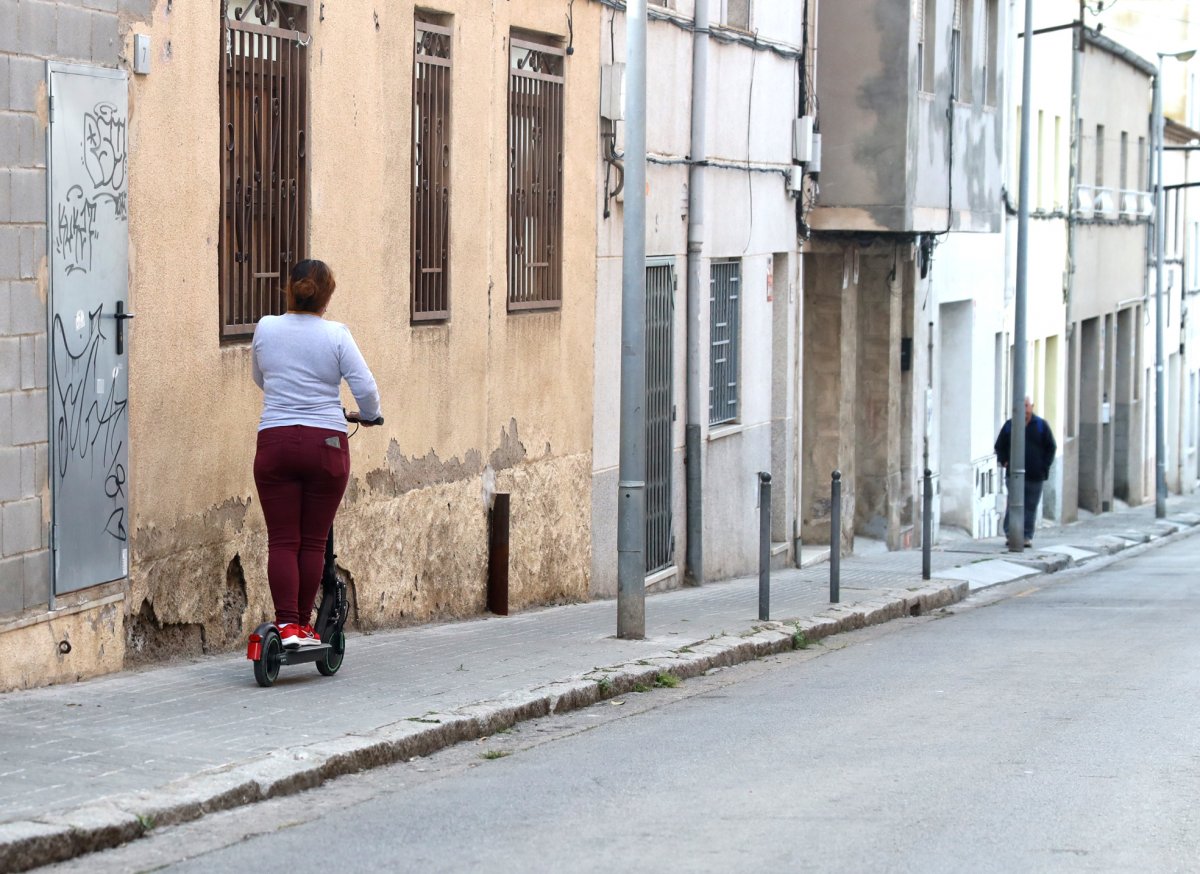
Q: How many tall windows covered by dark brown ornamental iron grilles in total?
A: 3